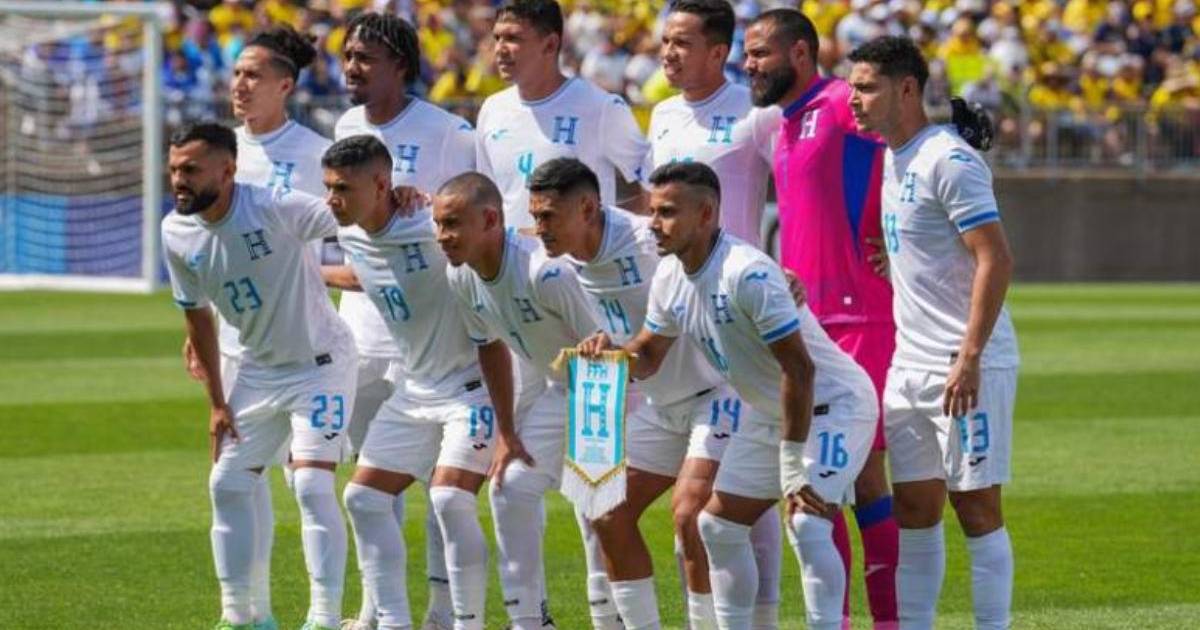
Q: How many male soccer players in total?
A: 11